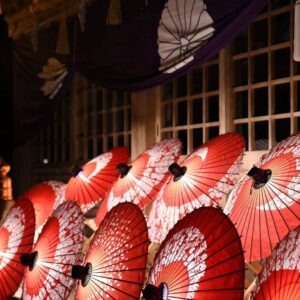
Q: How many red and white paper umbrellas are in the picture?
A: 10